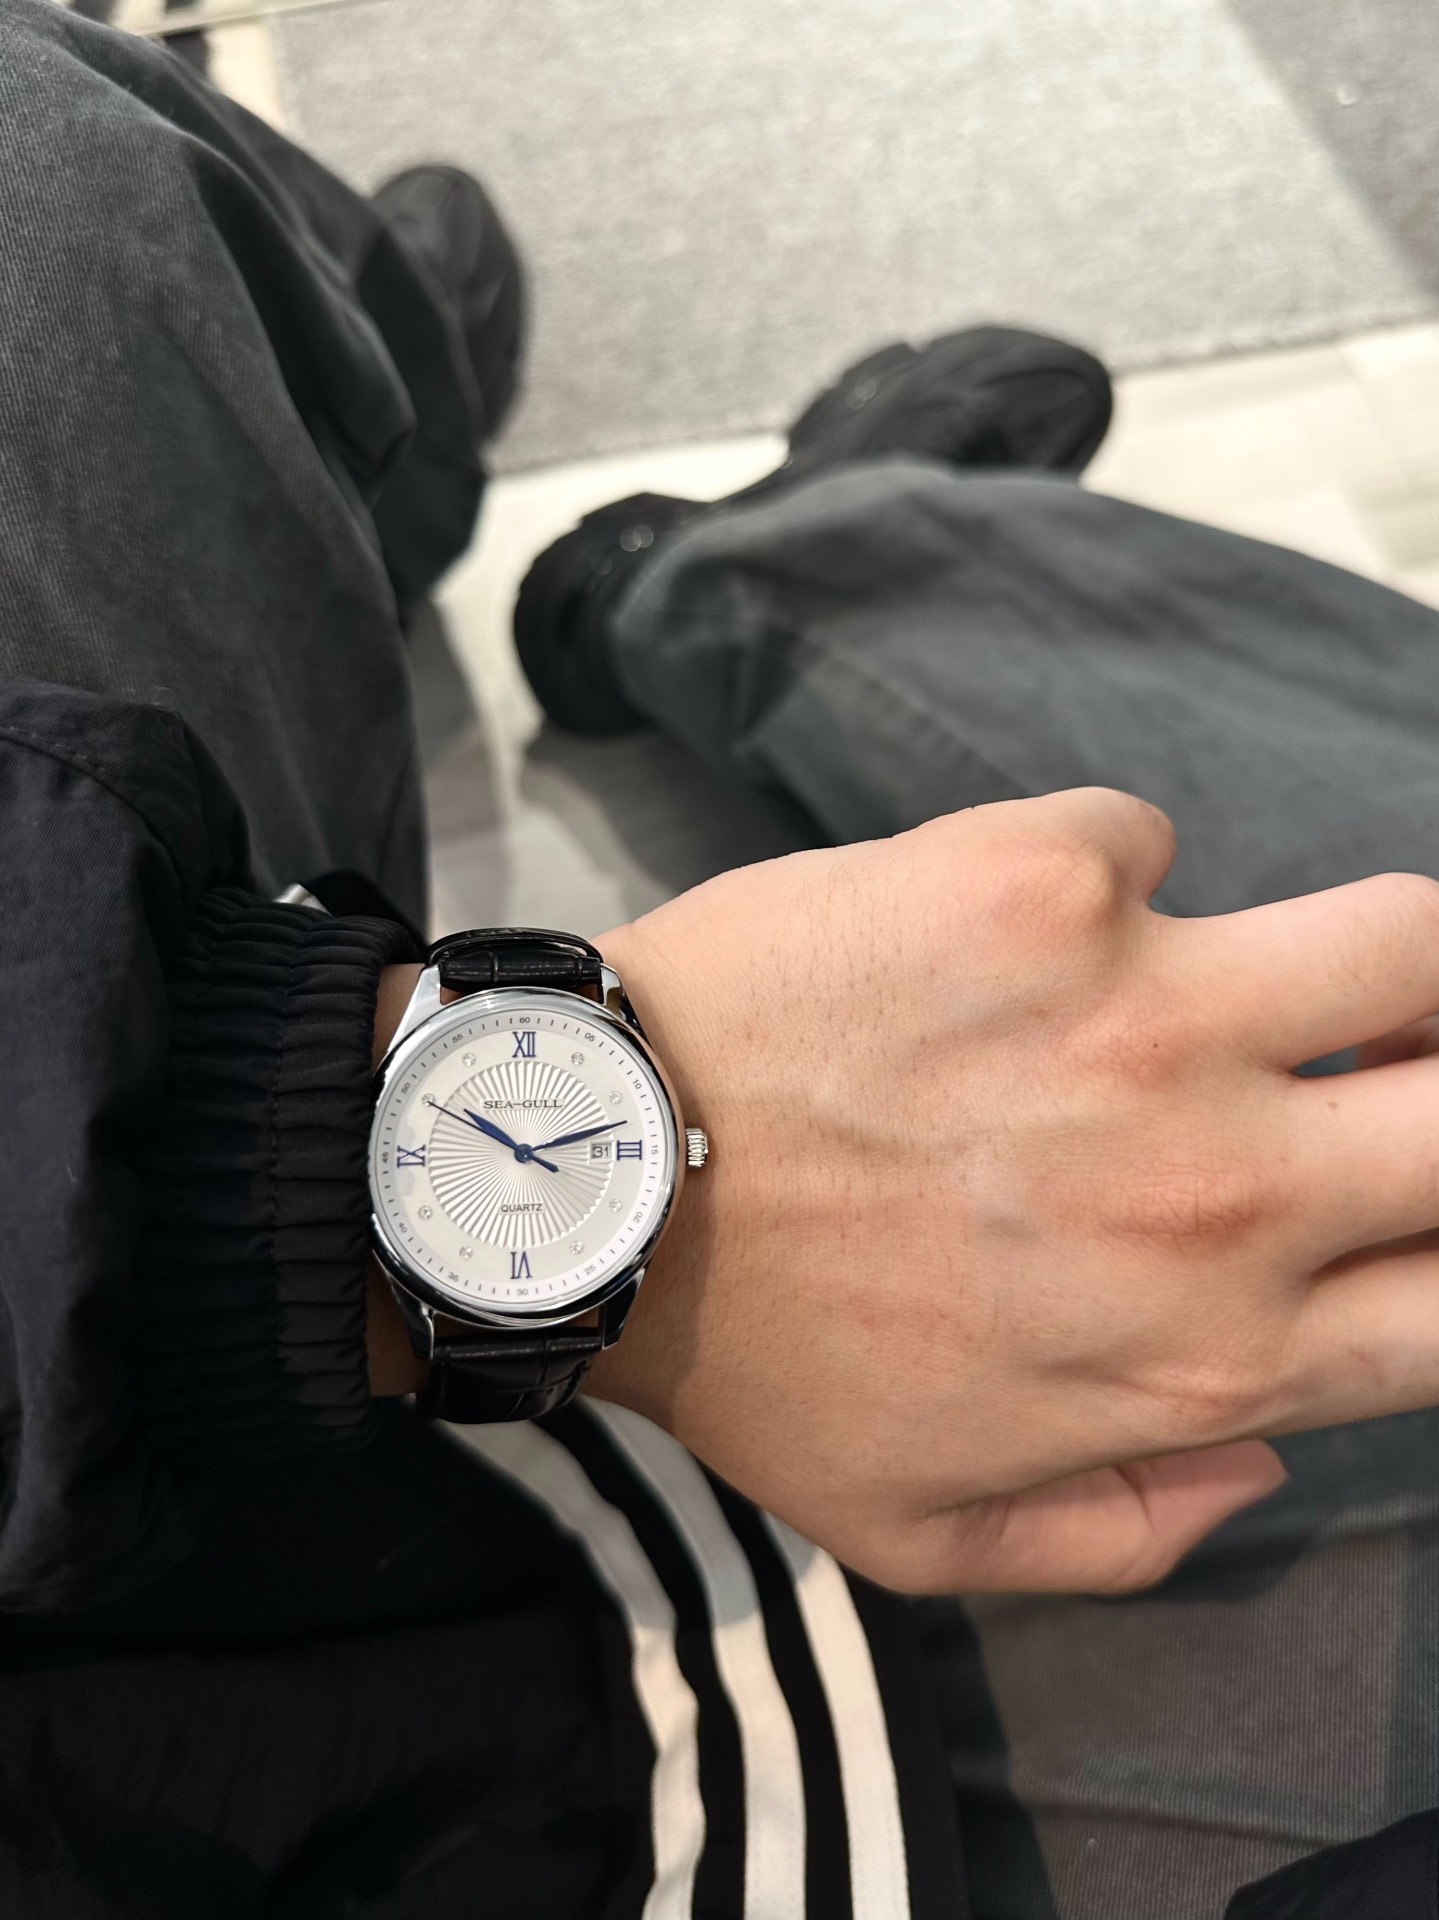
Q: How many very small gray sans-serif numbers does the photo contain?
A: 12